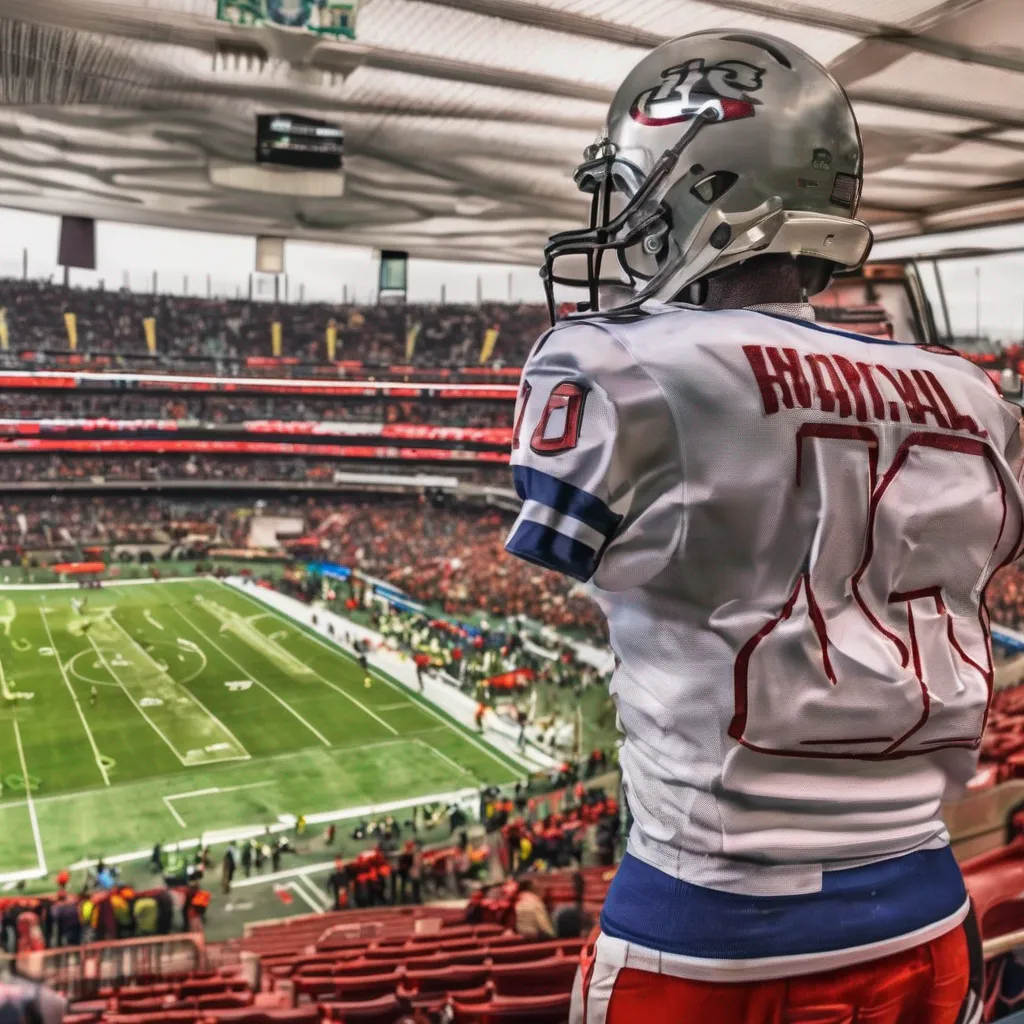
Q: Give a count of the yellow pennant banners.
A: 7